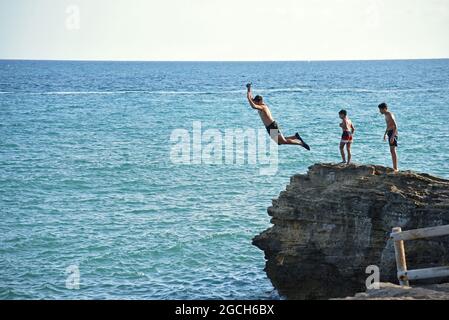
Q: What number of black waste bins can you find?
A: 0